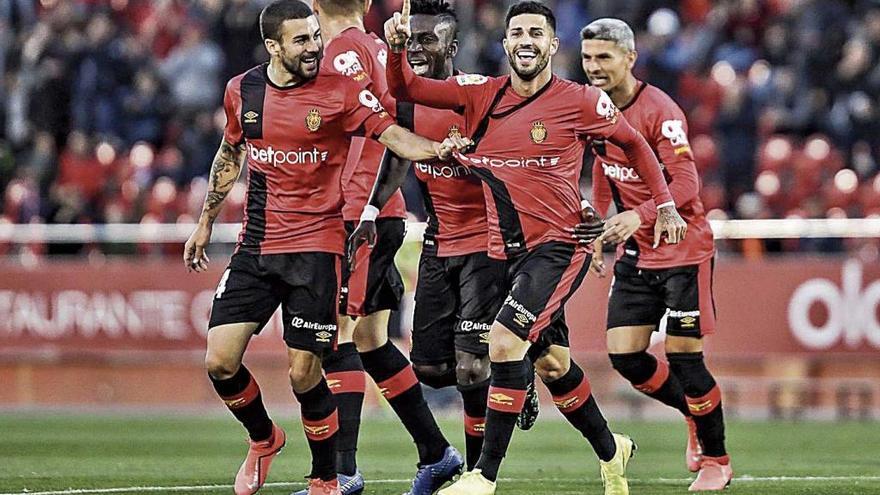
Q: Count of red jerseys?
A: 5